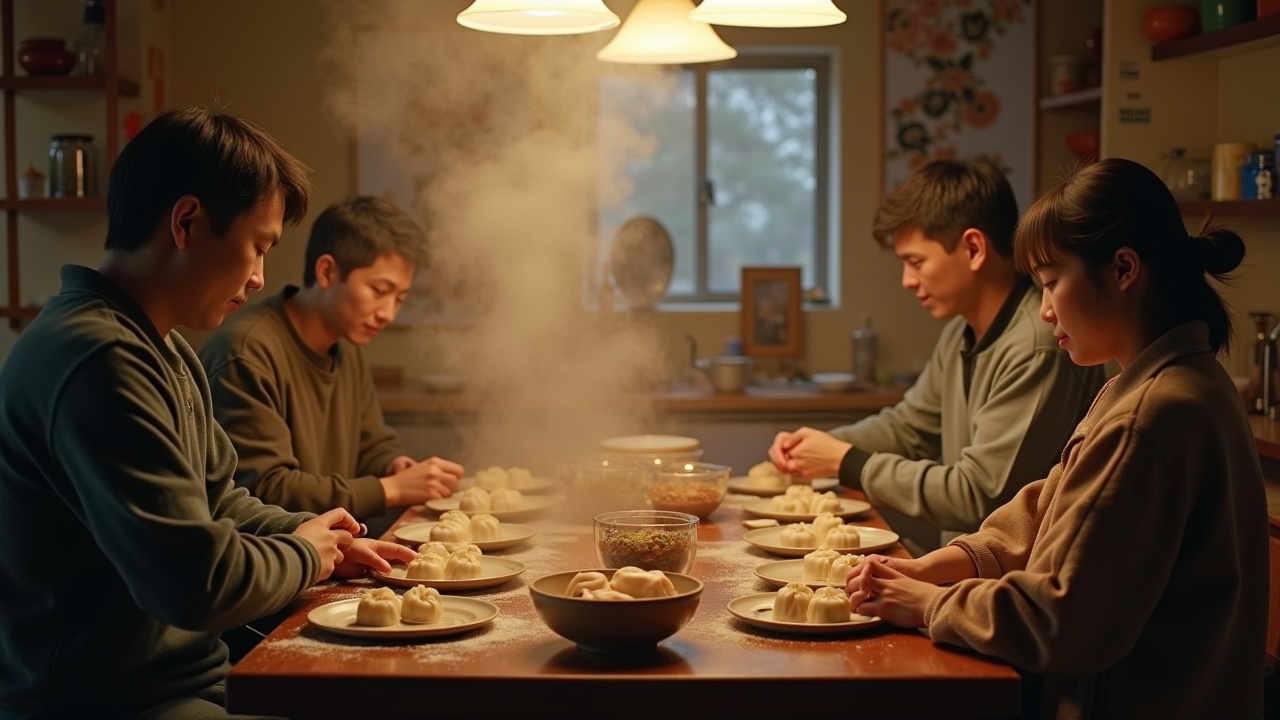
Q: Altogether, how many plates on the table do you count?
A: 10